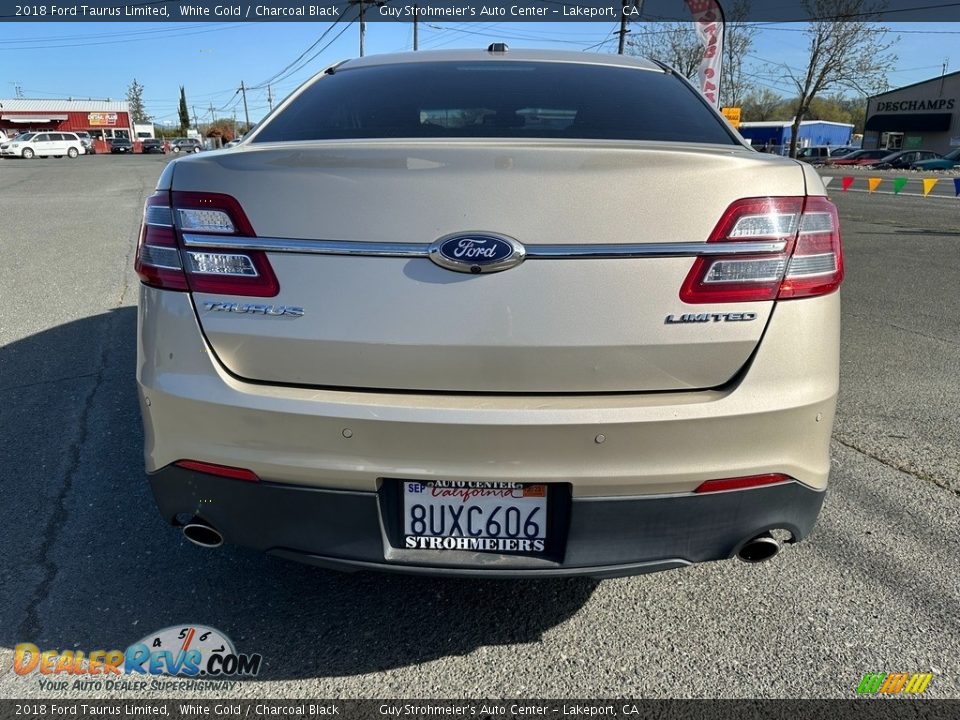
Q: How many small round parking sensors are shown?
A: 4